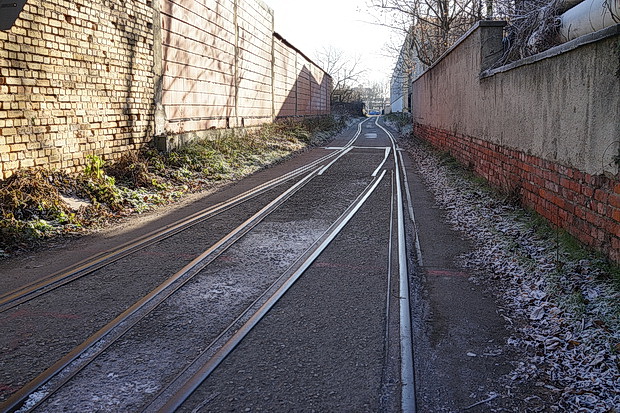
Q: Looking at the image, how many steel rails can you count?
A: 4